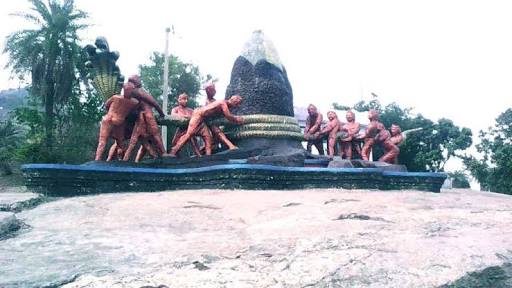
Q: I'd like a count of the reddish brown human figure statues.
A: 10